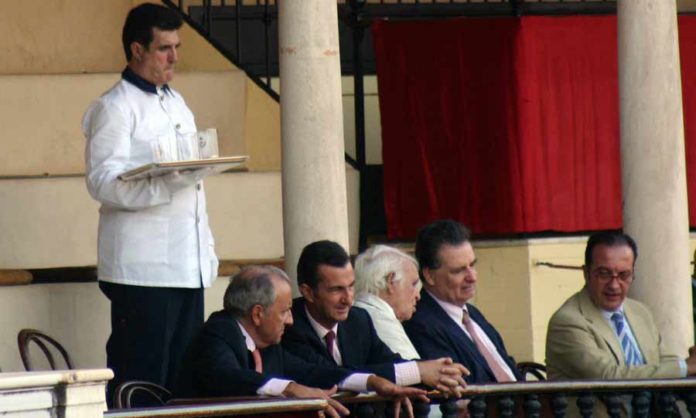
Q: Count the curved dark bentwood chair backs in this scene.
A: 3